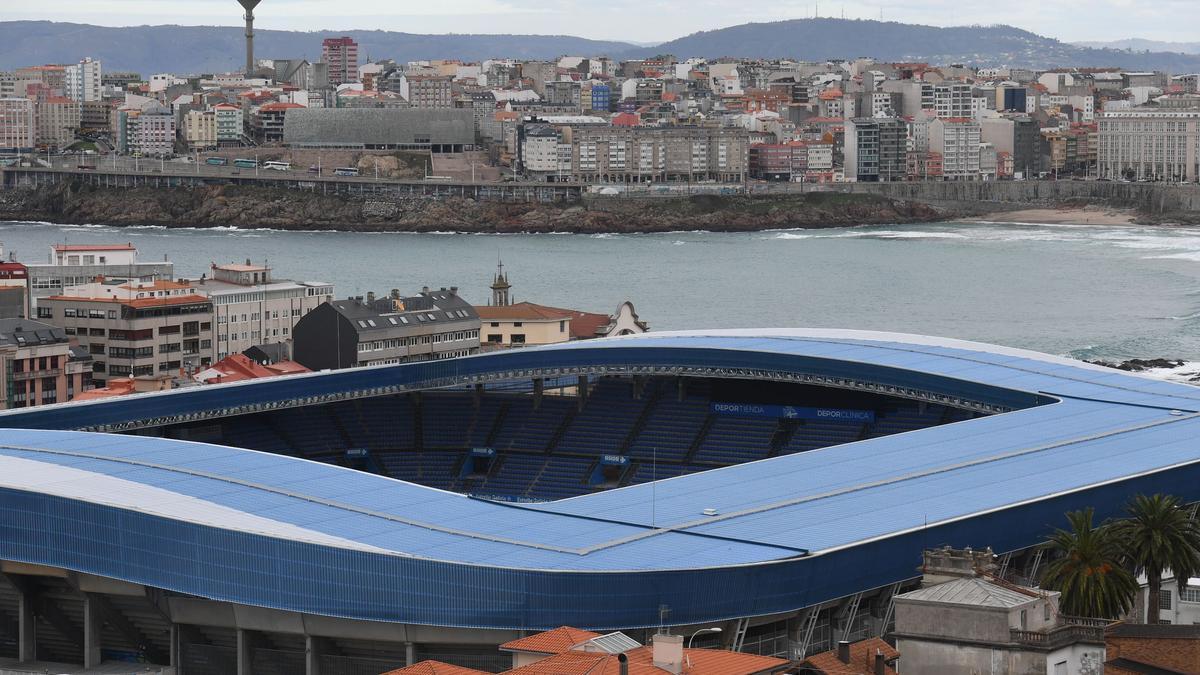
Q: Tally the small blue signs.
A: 3